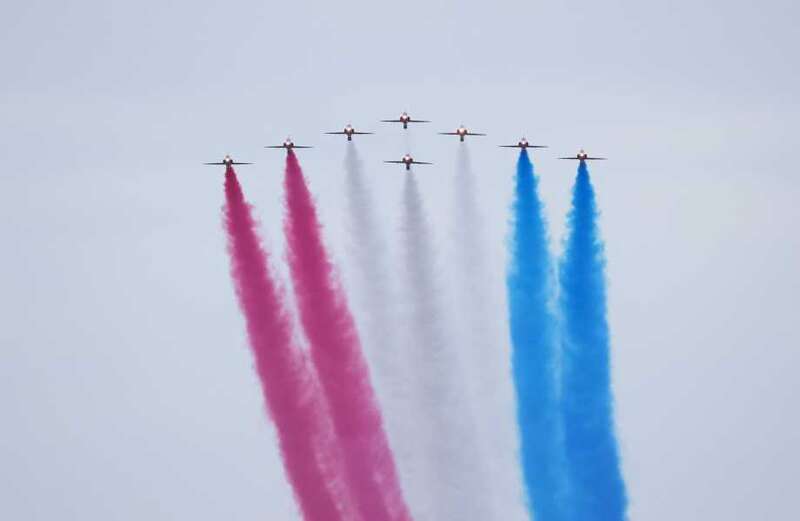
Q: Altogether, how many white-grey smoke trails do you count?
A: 3